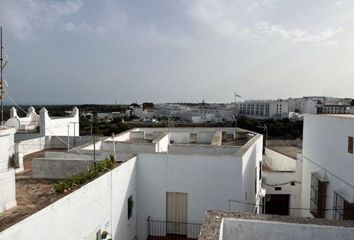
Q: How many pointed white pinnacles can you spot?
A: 4